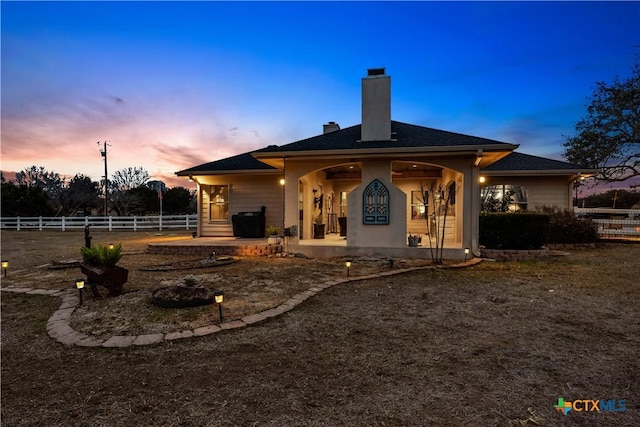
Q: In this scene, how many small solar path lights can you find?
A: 6